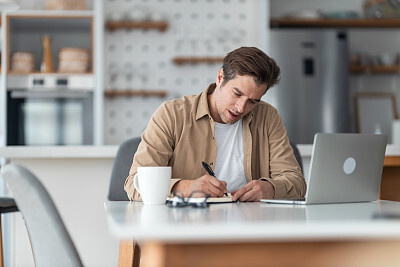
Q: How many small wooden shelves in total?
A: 3